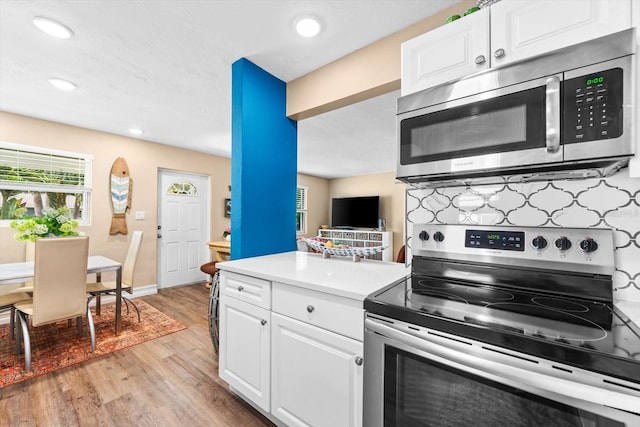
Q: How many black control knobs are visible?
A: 5